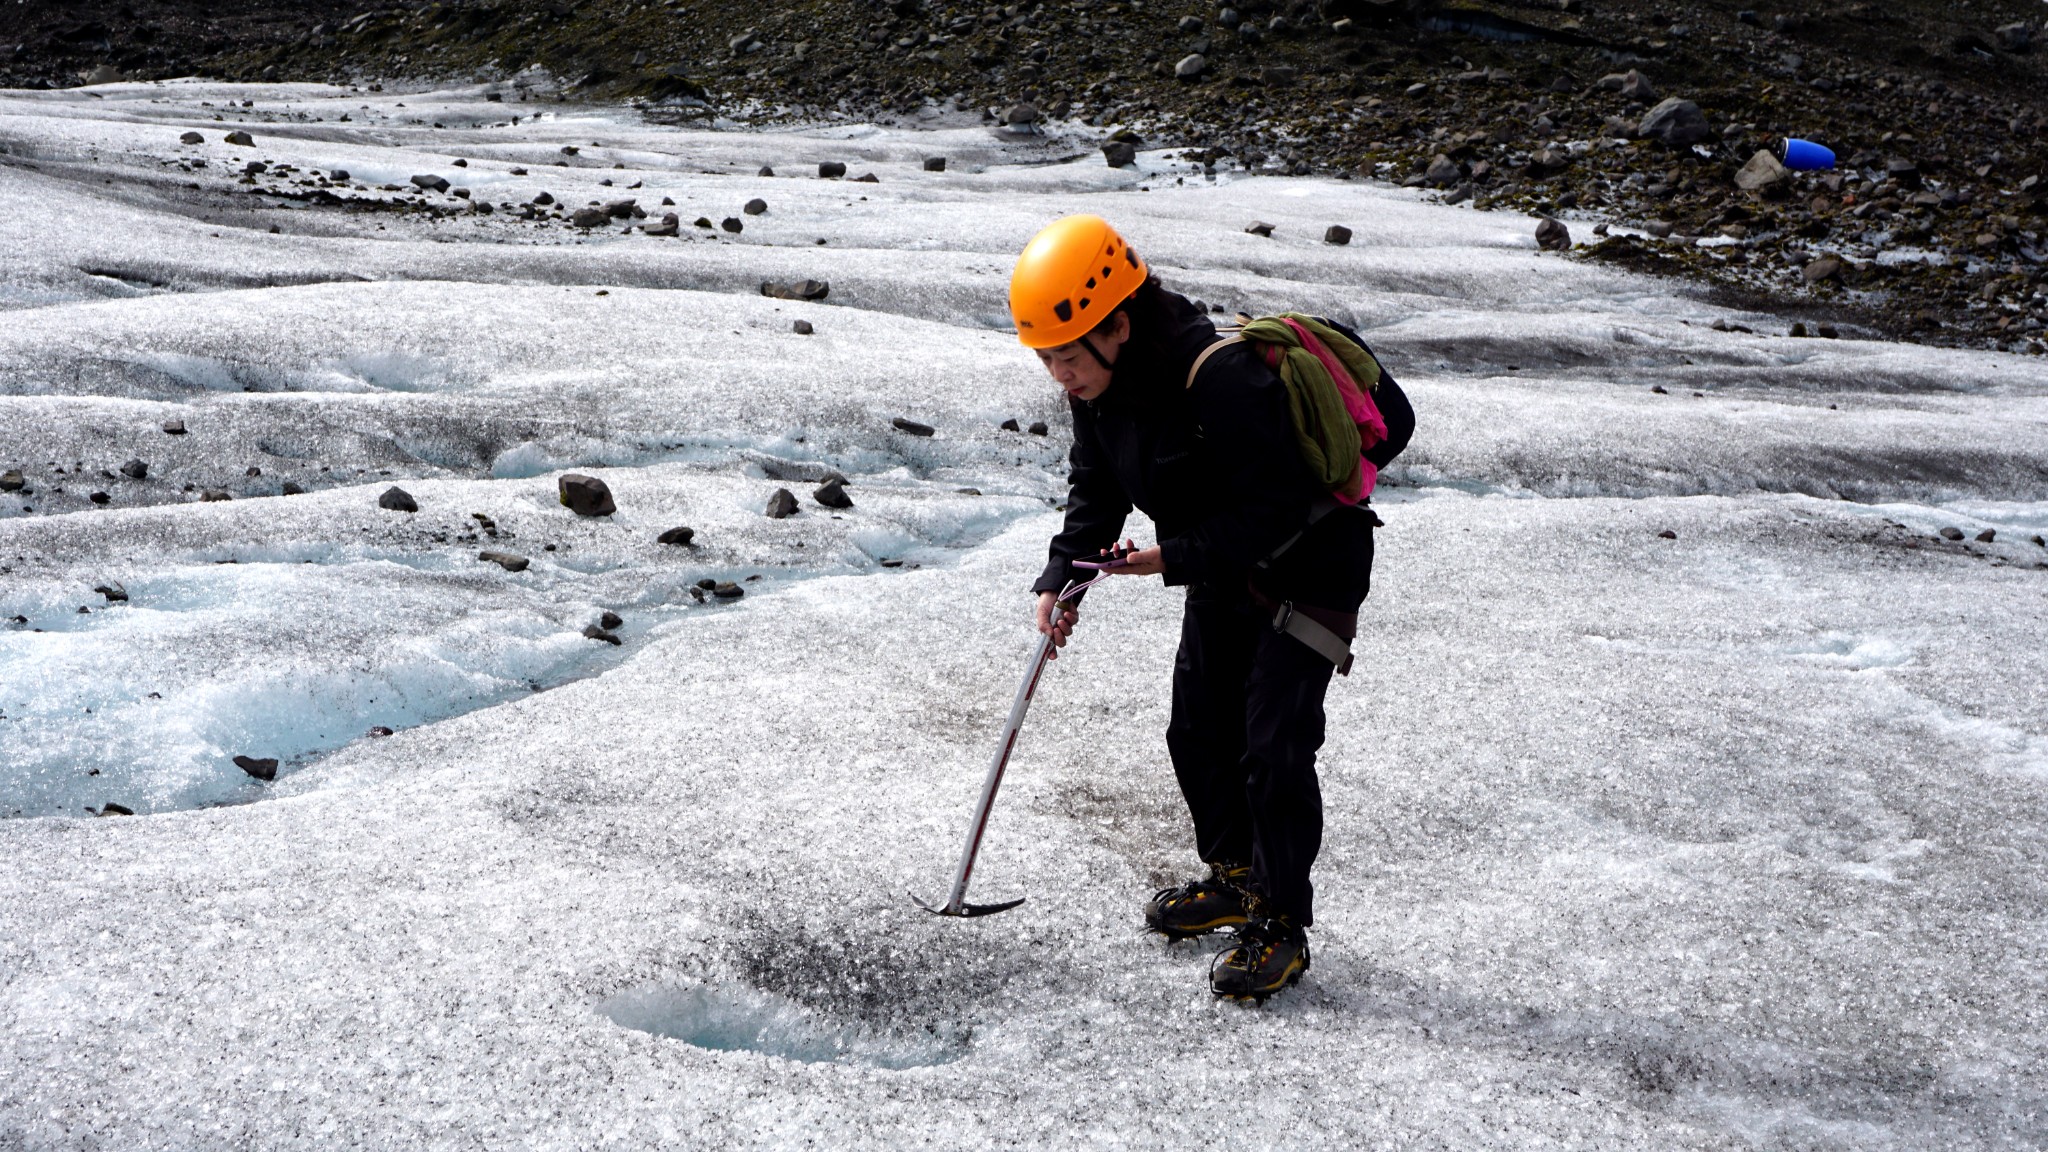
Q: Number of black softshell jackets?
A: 1